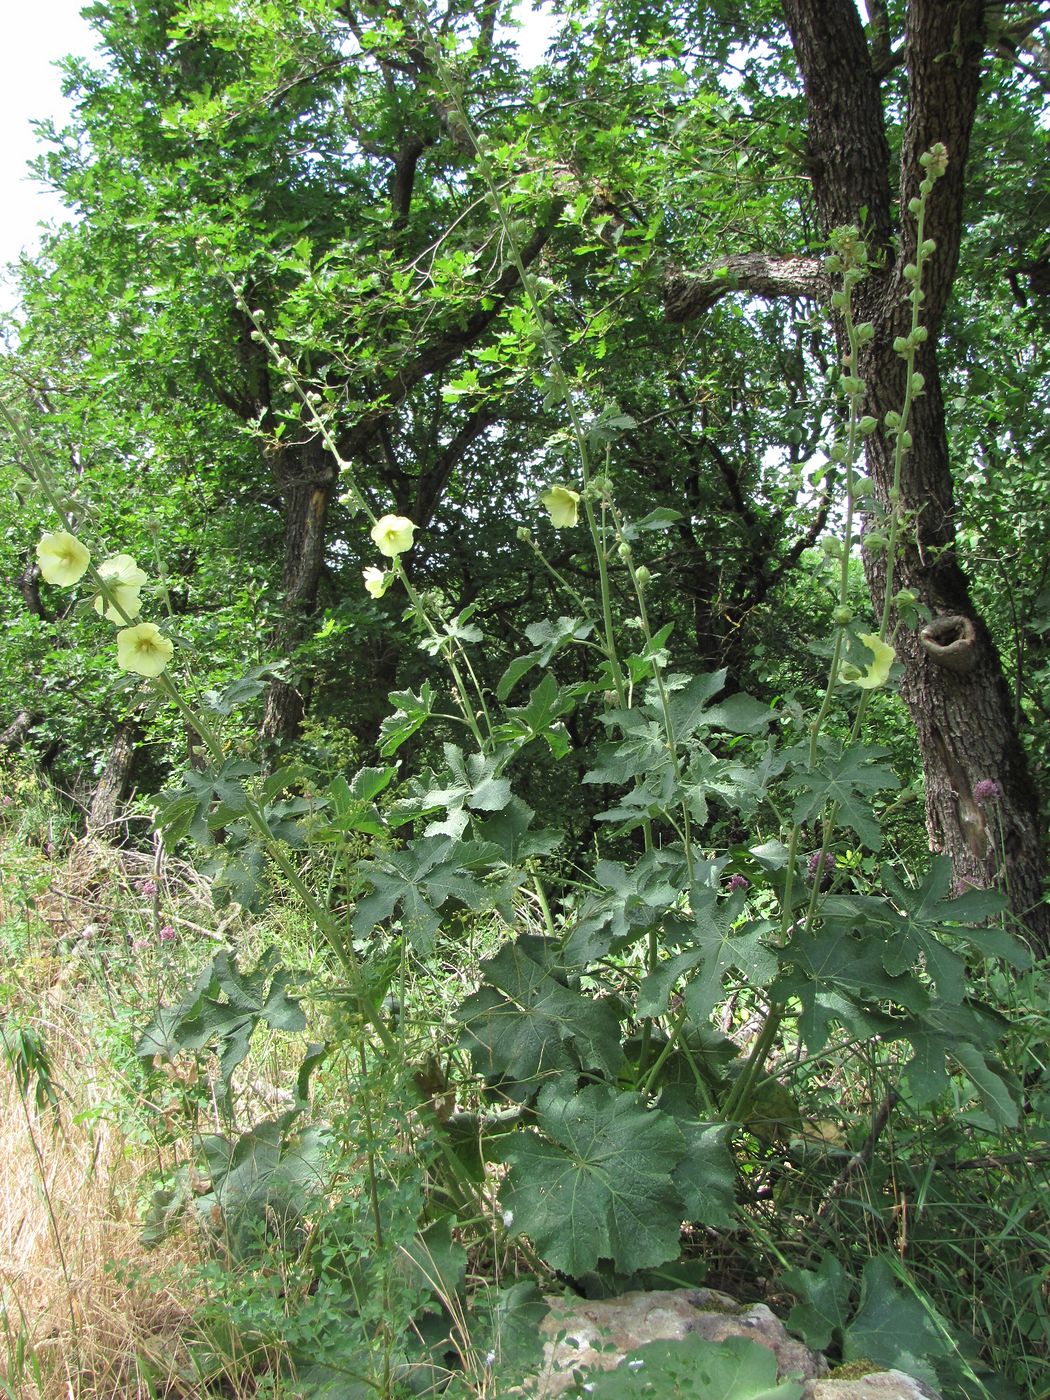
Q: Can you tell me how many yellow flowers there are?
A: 7